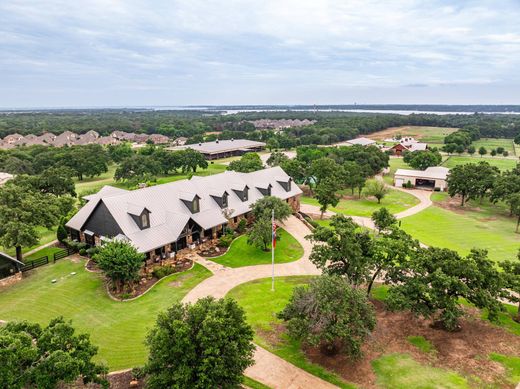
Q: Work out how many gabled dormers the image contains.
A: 6